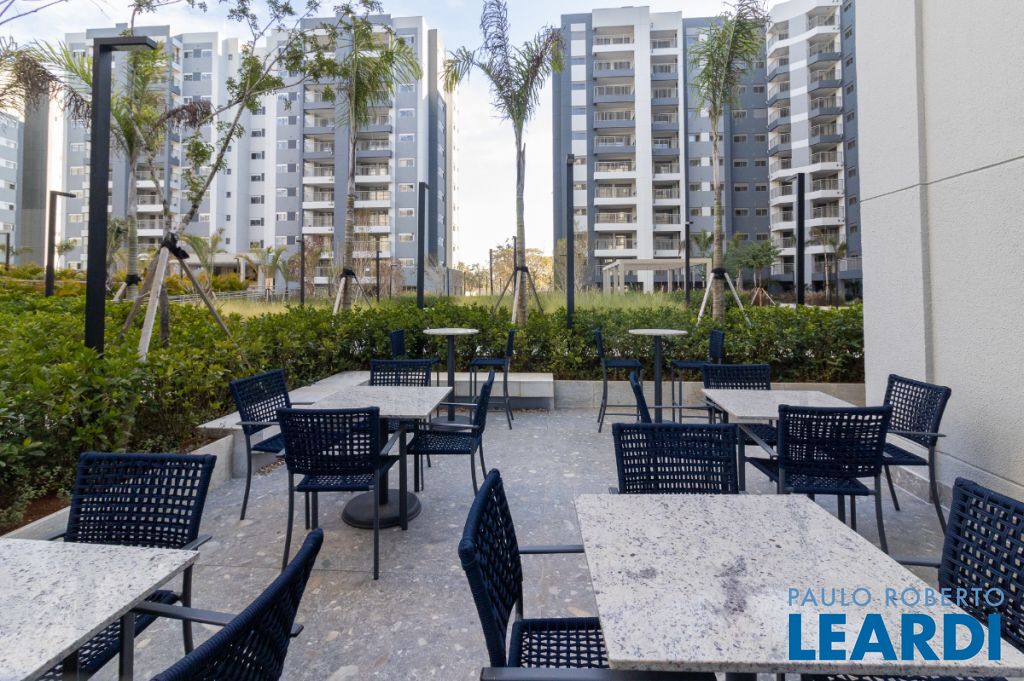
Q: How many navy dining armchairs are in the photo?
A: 13